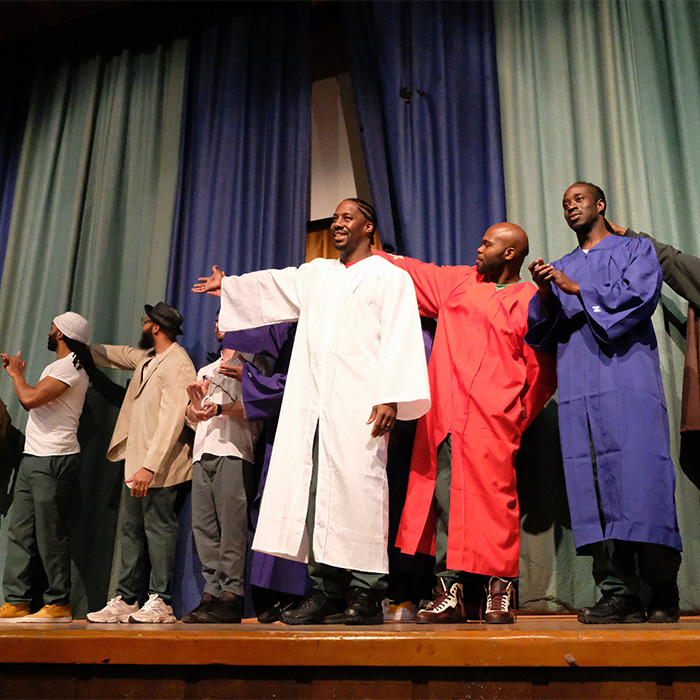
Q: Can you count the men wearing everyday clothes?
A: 3